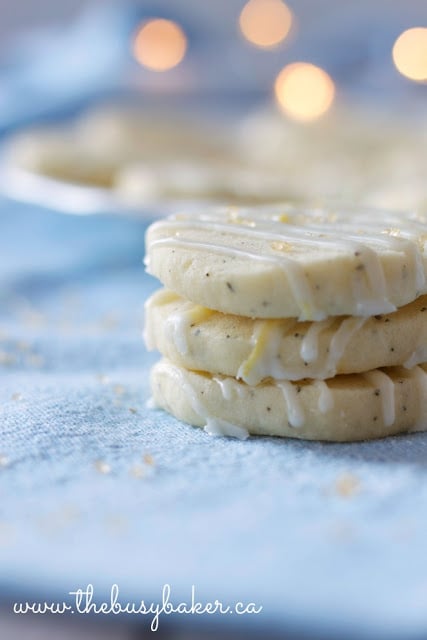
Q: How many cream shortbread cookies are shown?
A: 3